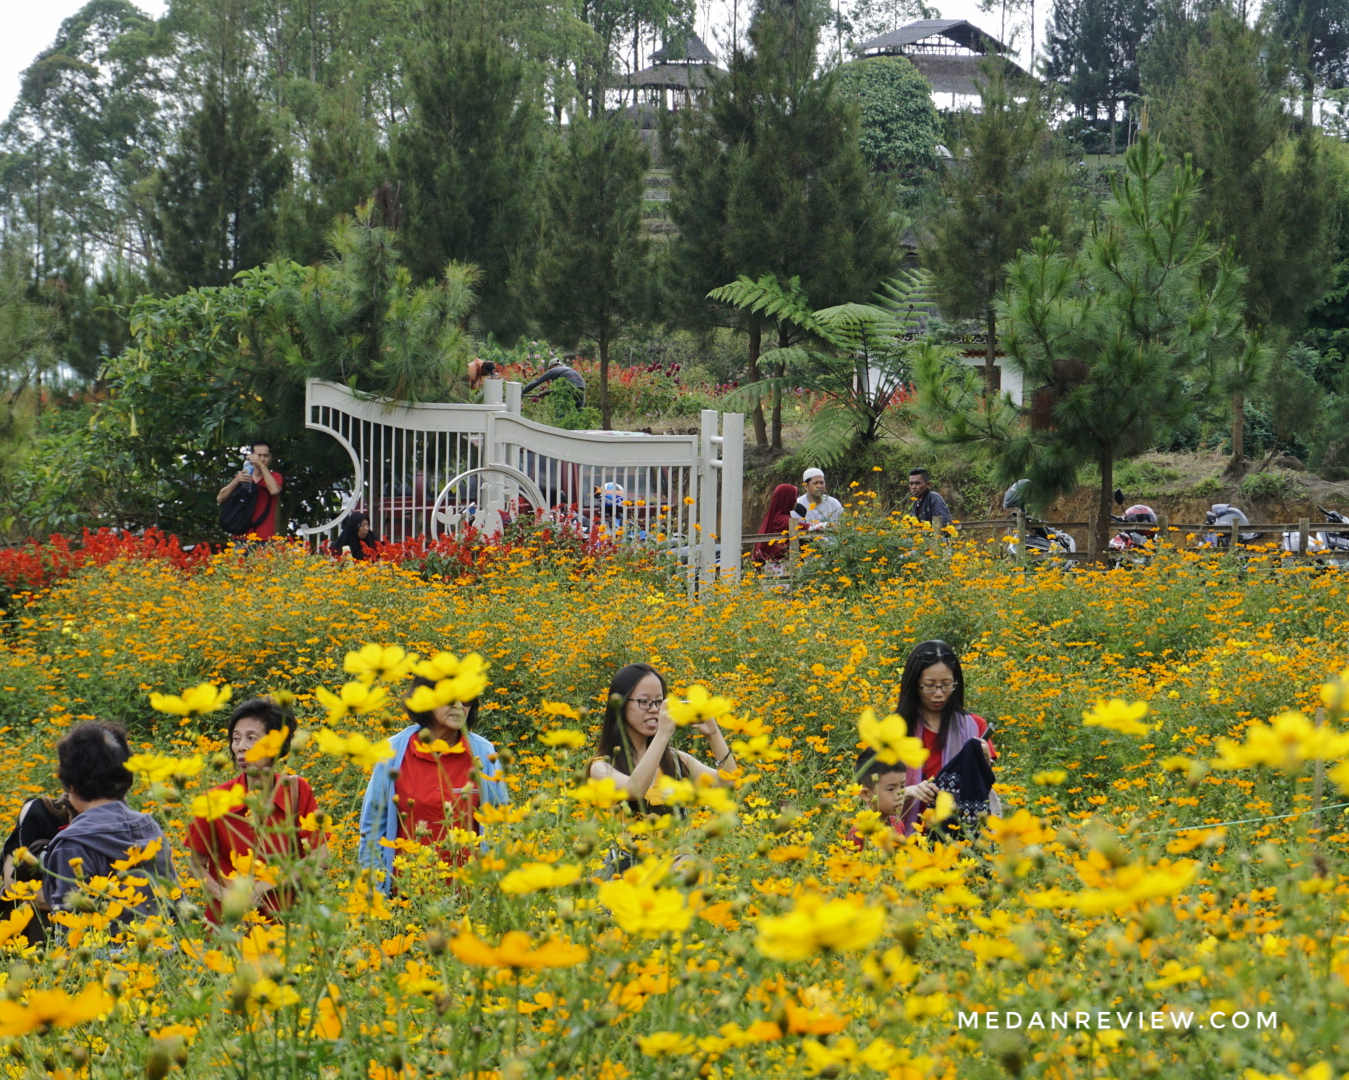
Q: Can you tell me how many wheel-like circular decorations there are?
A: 1